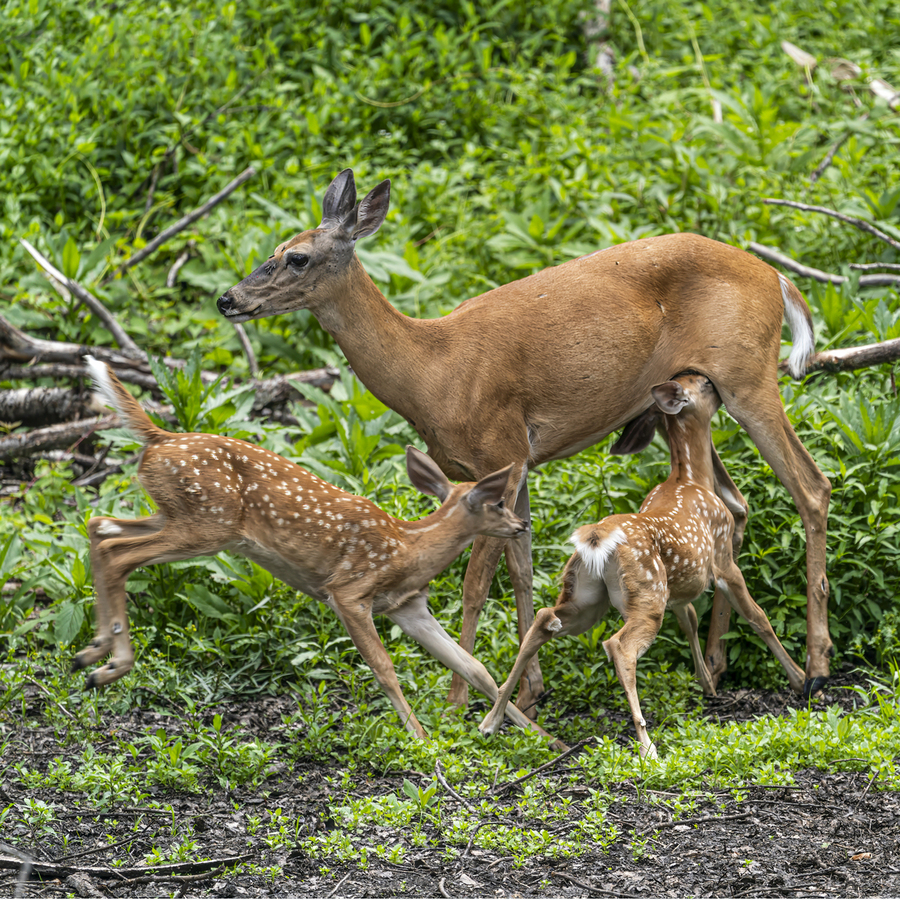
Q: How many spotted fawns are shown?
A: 2